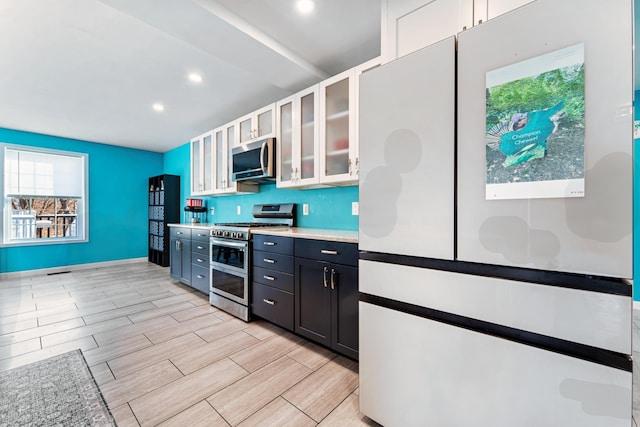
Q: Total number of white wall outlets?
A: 4